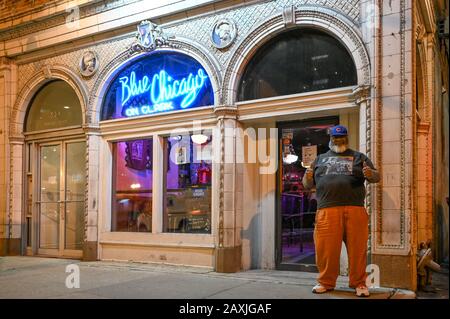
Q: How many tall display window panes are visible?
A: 2